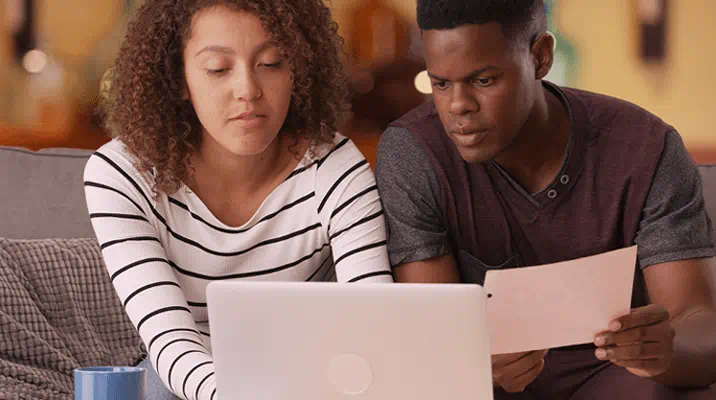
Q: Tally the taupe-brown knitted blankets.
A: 1